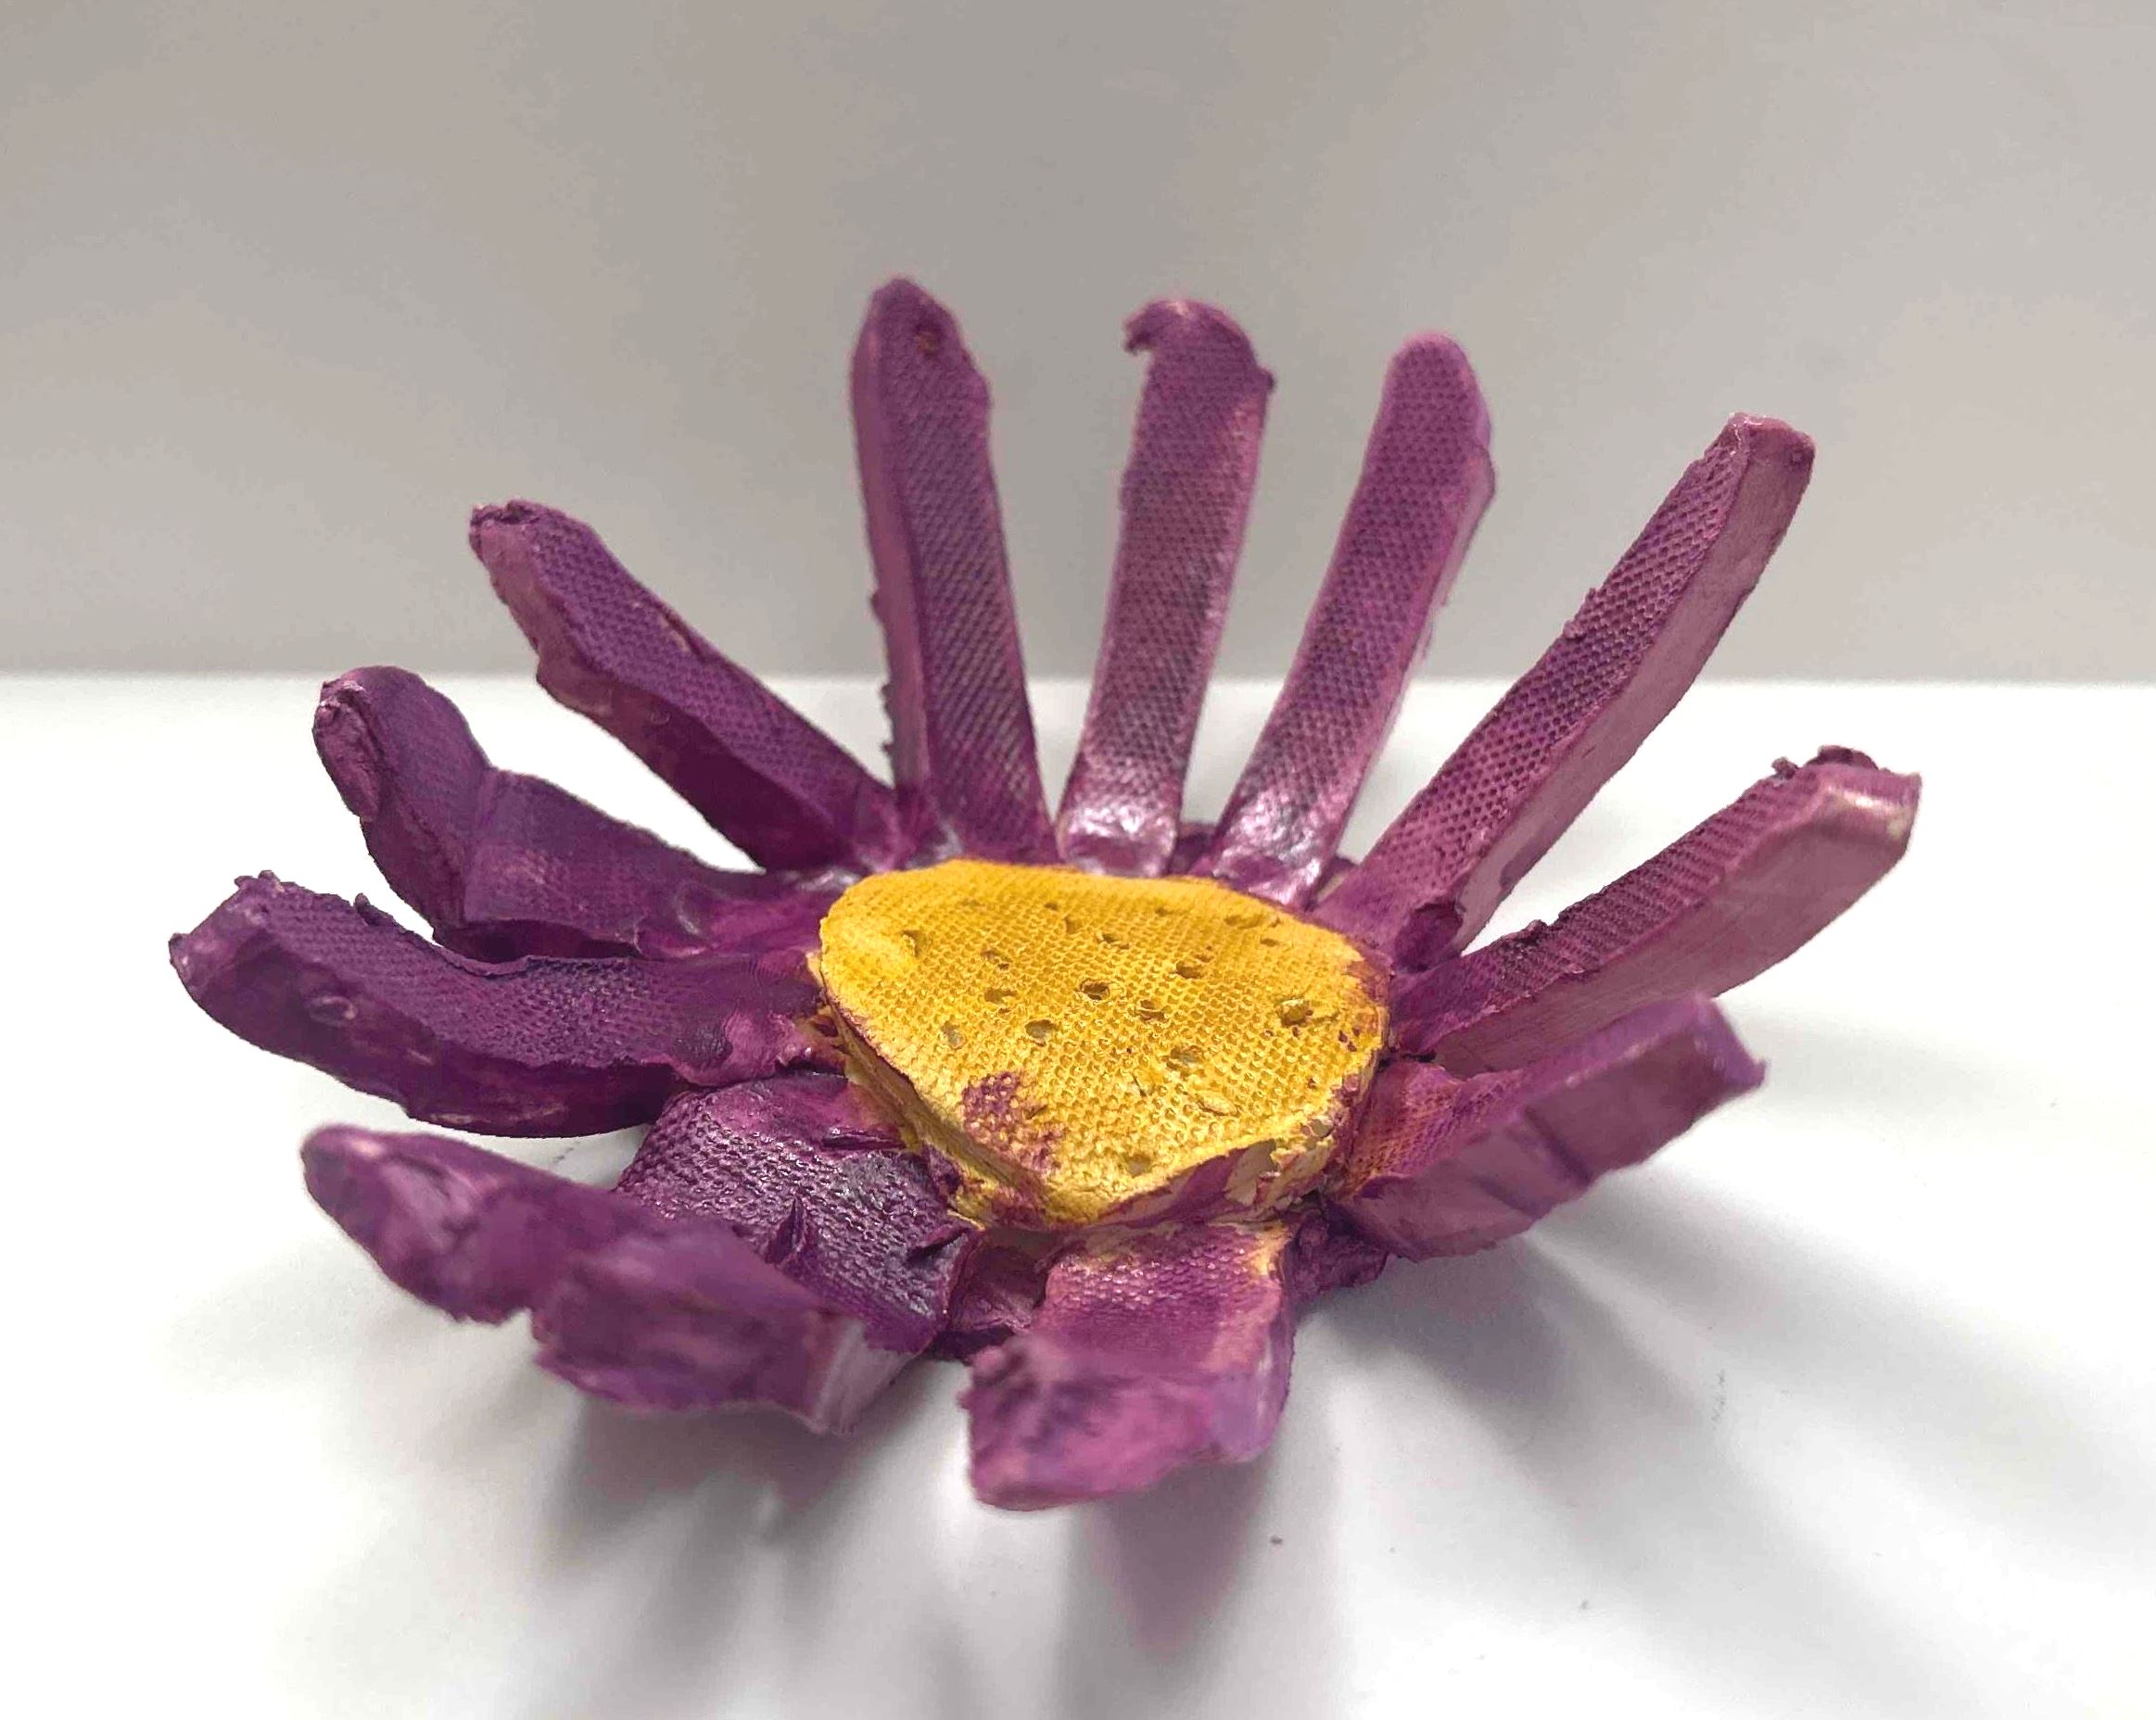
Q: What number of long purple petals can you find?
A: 11